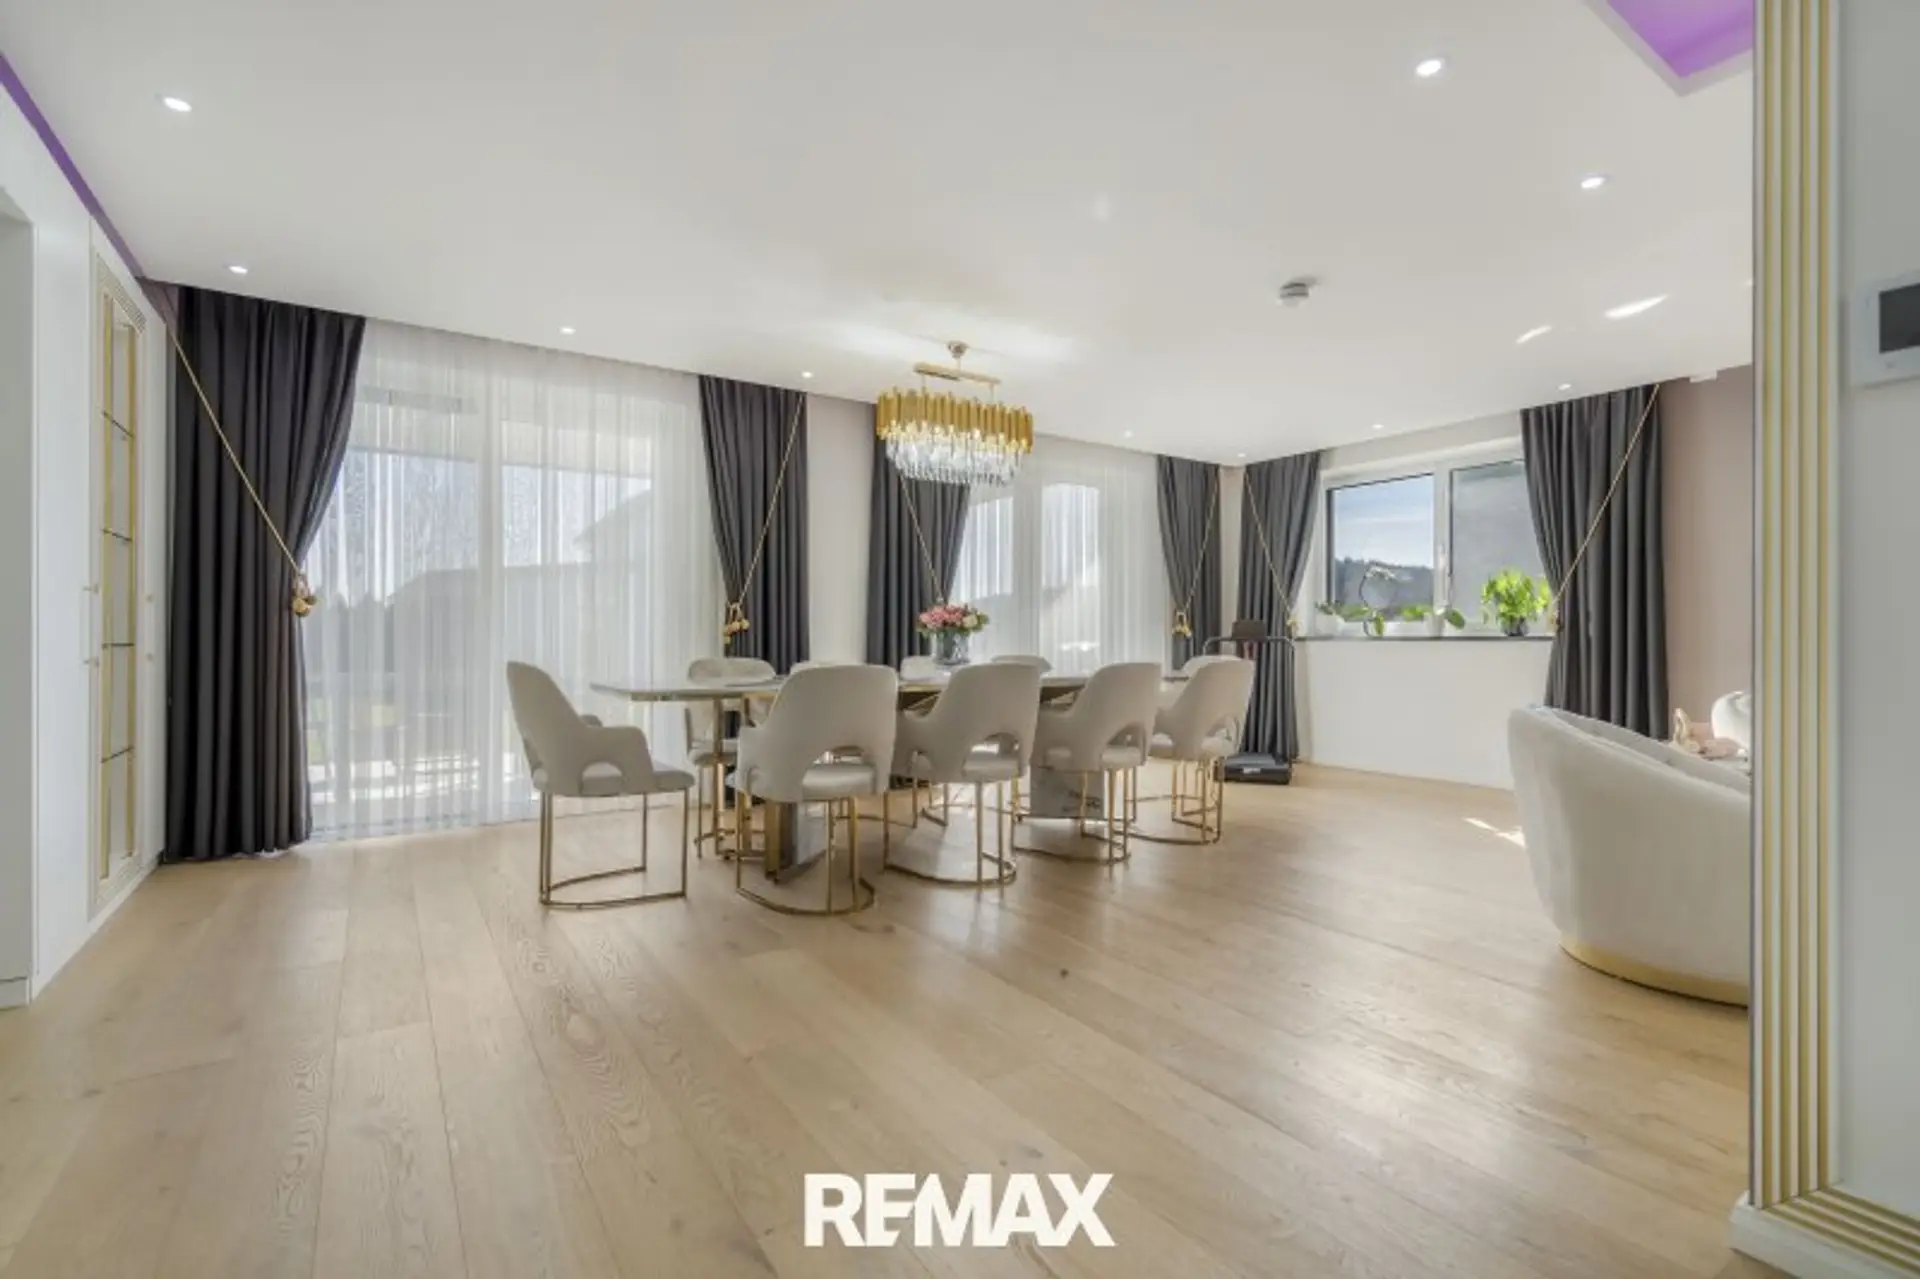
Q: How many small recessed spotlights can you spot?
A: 10